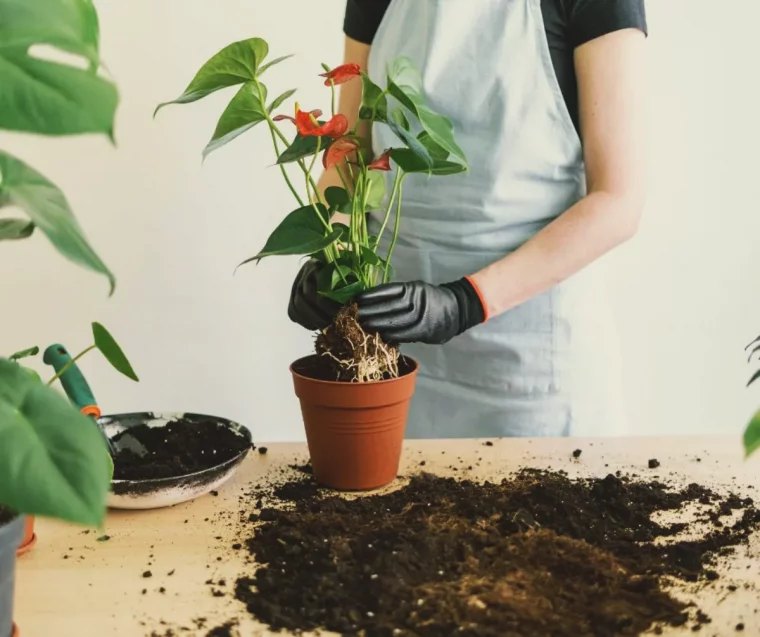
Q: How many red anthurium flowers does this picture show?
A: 5